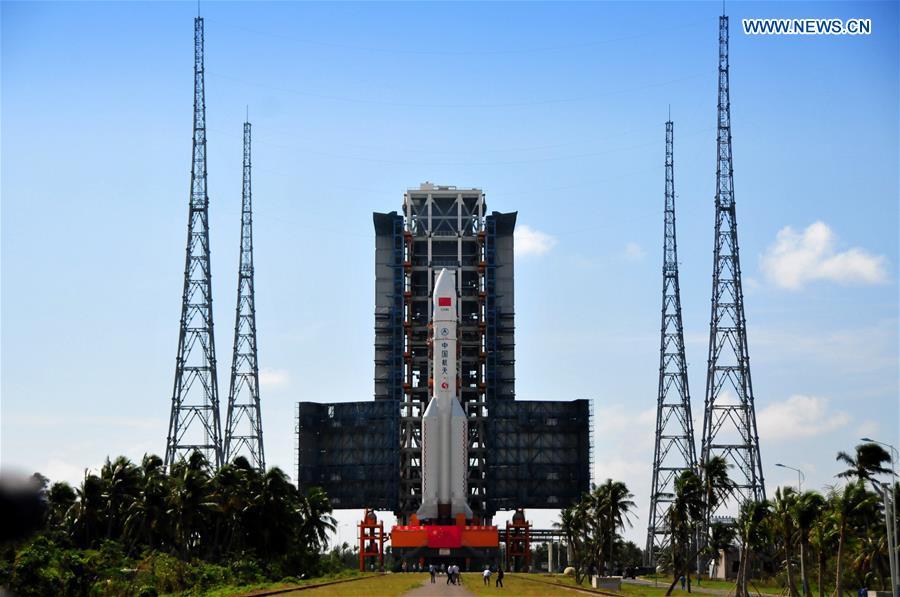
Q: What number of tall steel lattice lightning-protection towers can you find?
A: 4